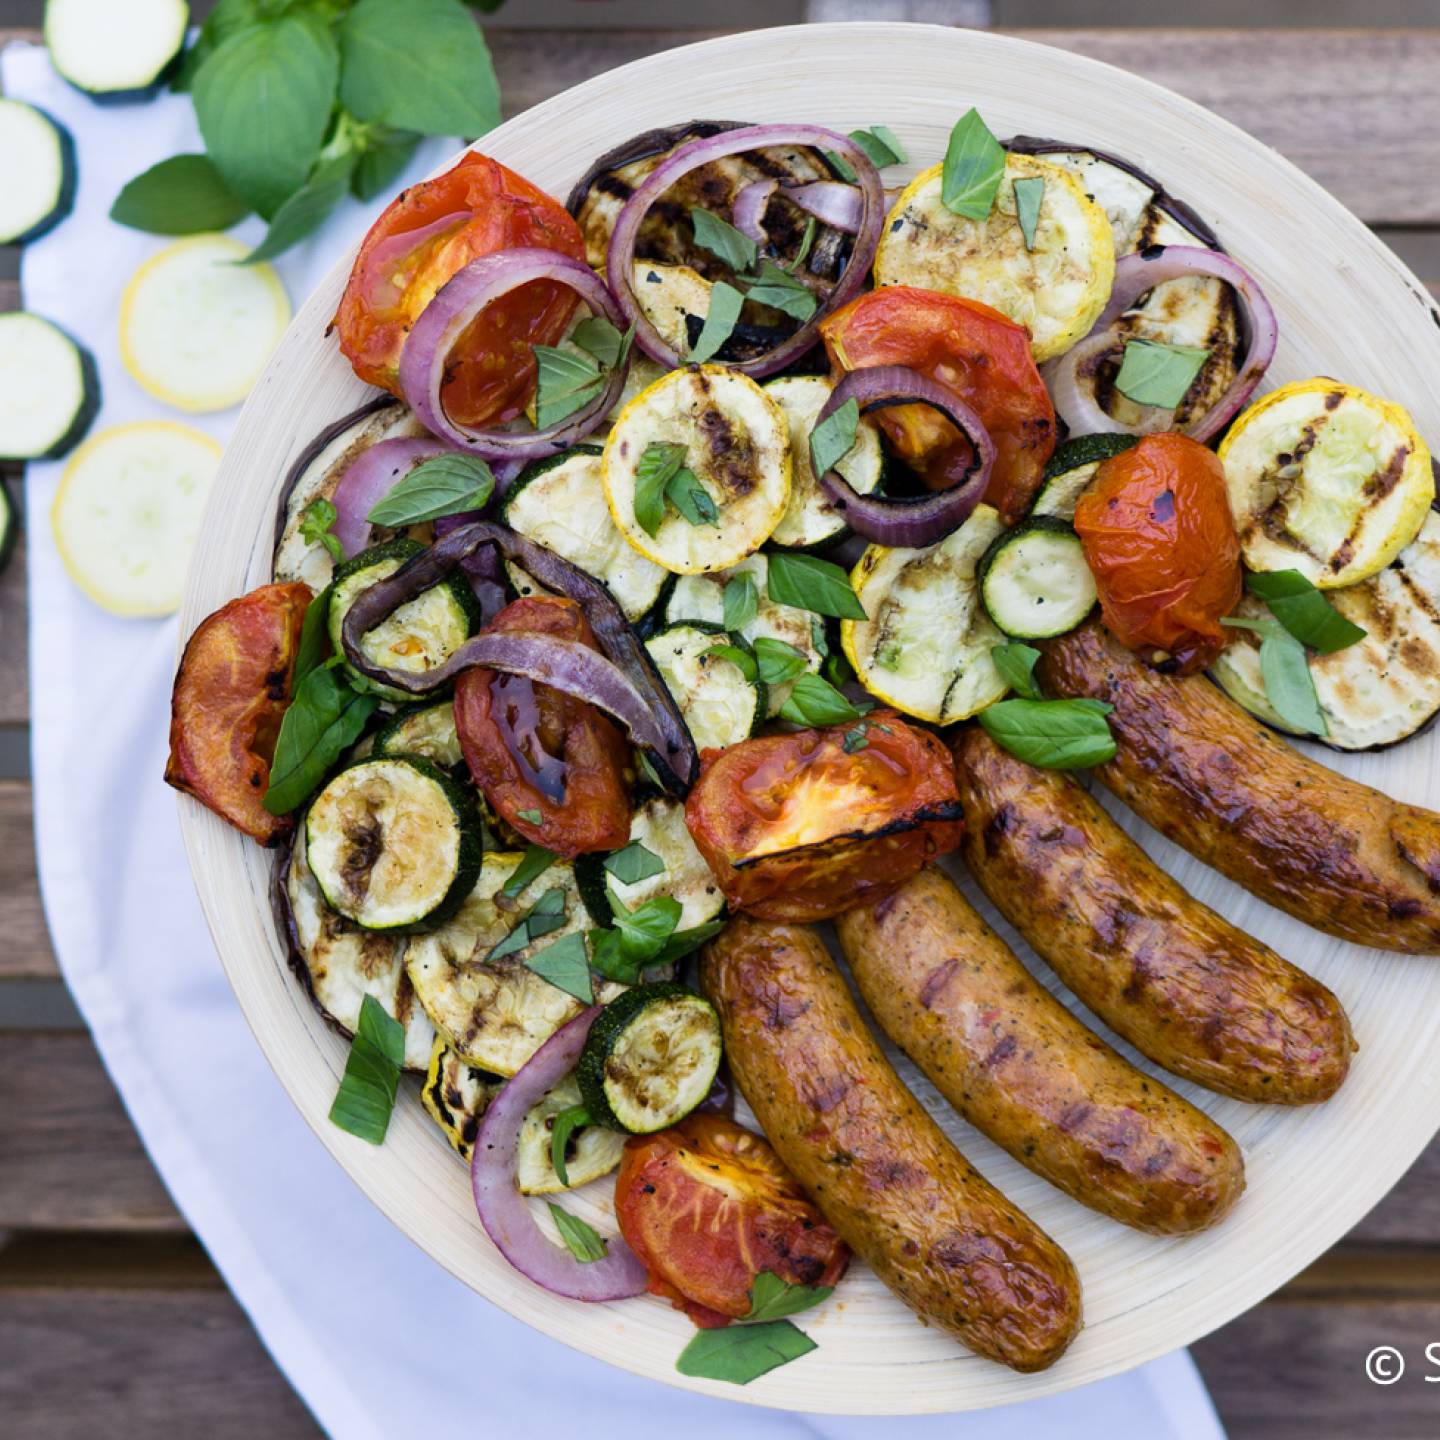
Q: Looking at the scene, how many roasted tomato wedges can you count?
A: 7